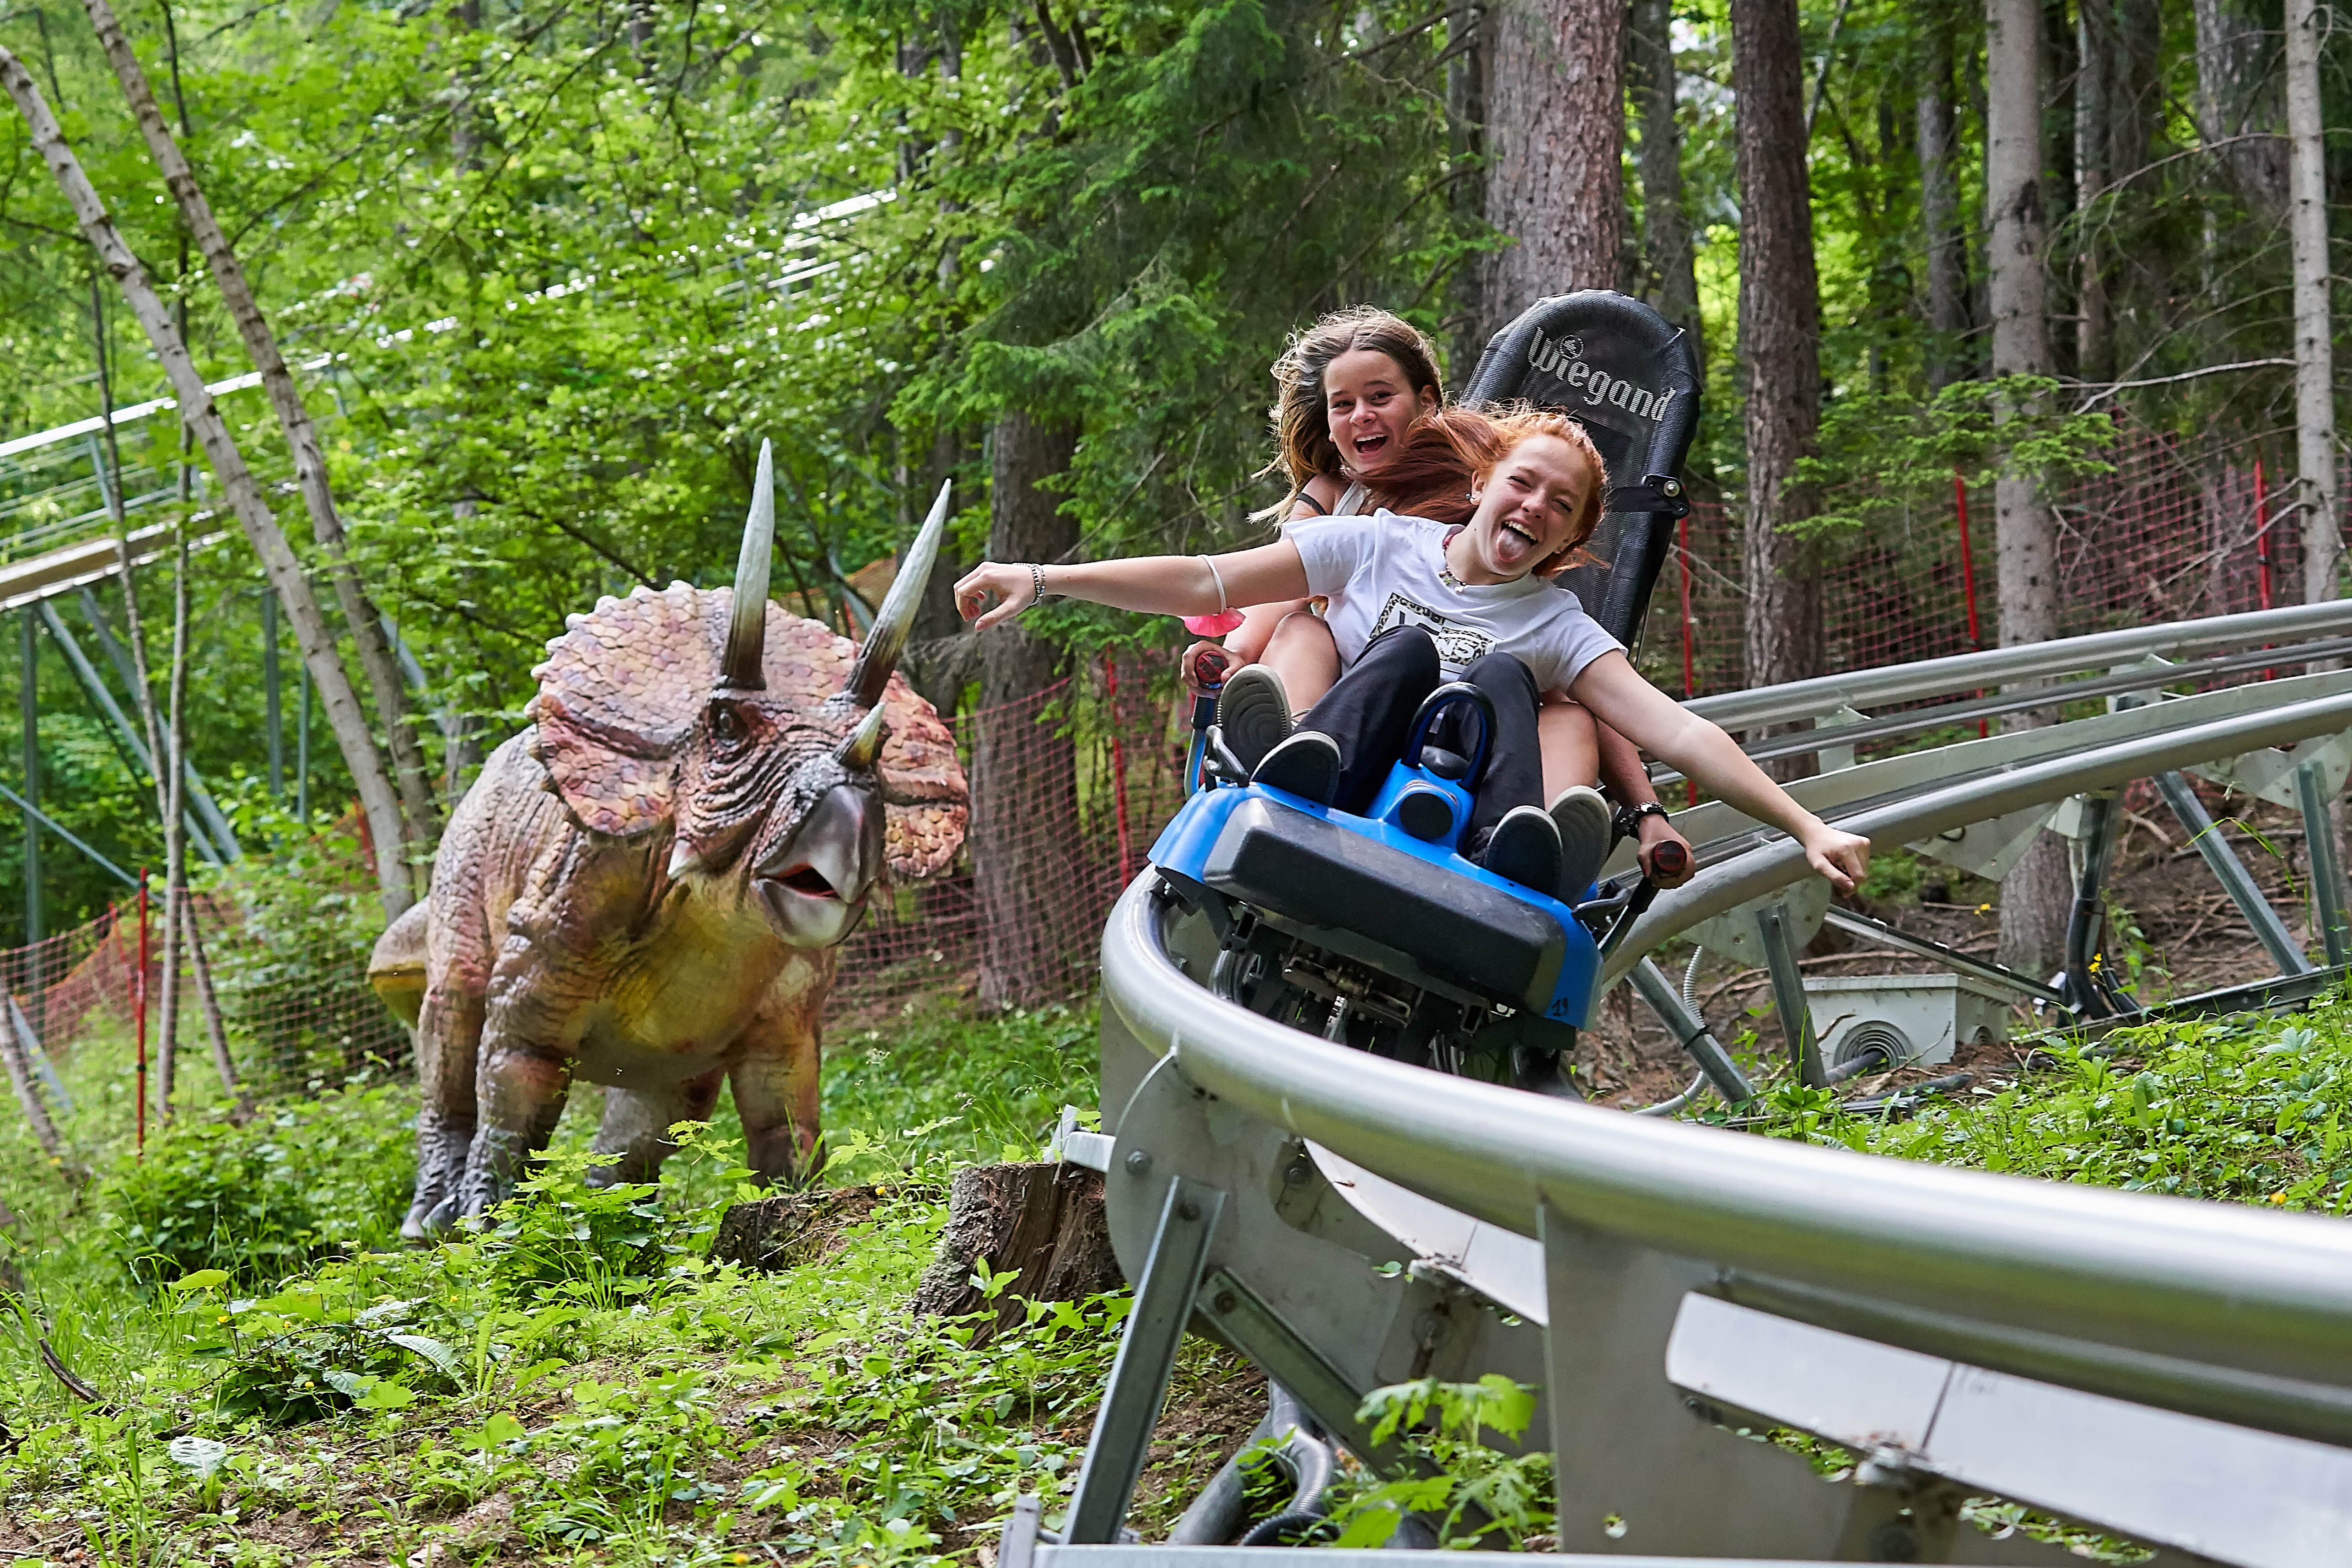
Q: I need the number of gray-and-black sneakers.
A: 4